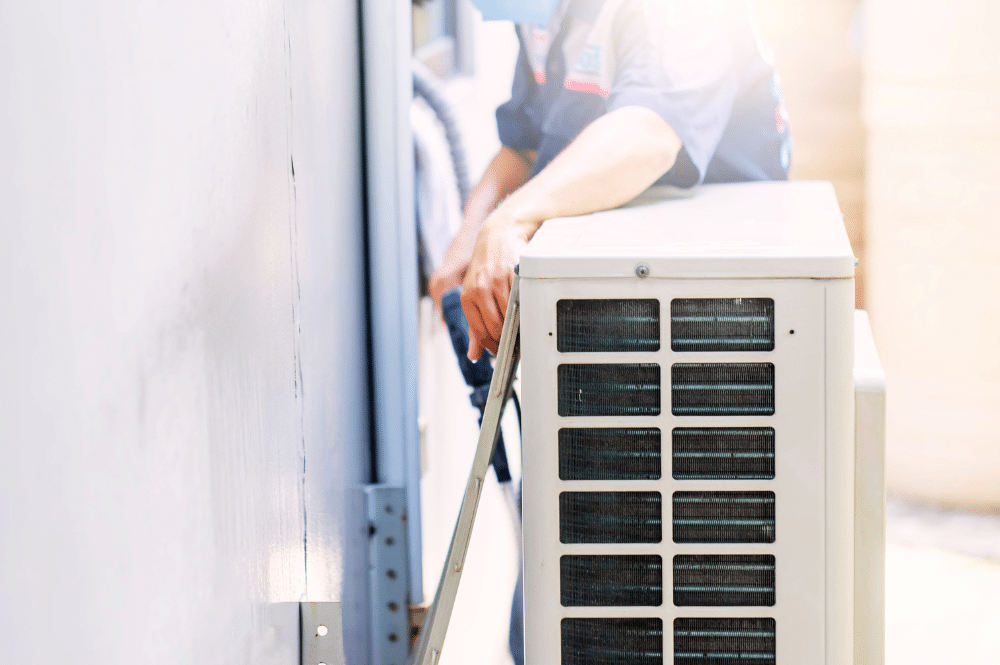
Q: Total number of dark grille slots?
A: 12